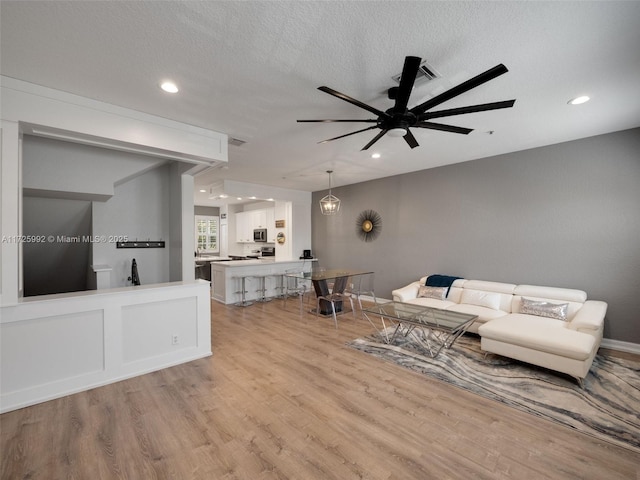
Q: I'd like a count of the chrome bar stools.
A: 4